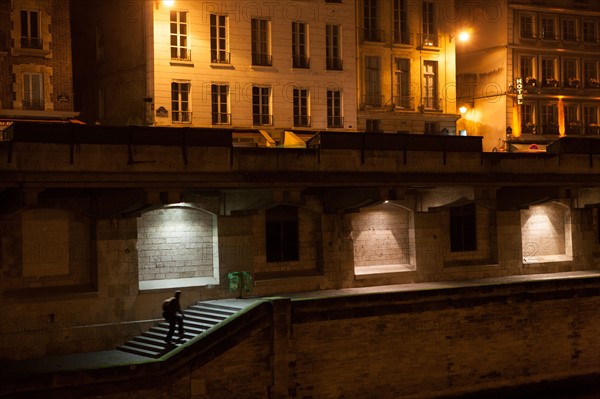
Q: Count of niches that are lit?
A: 3